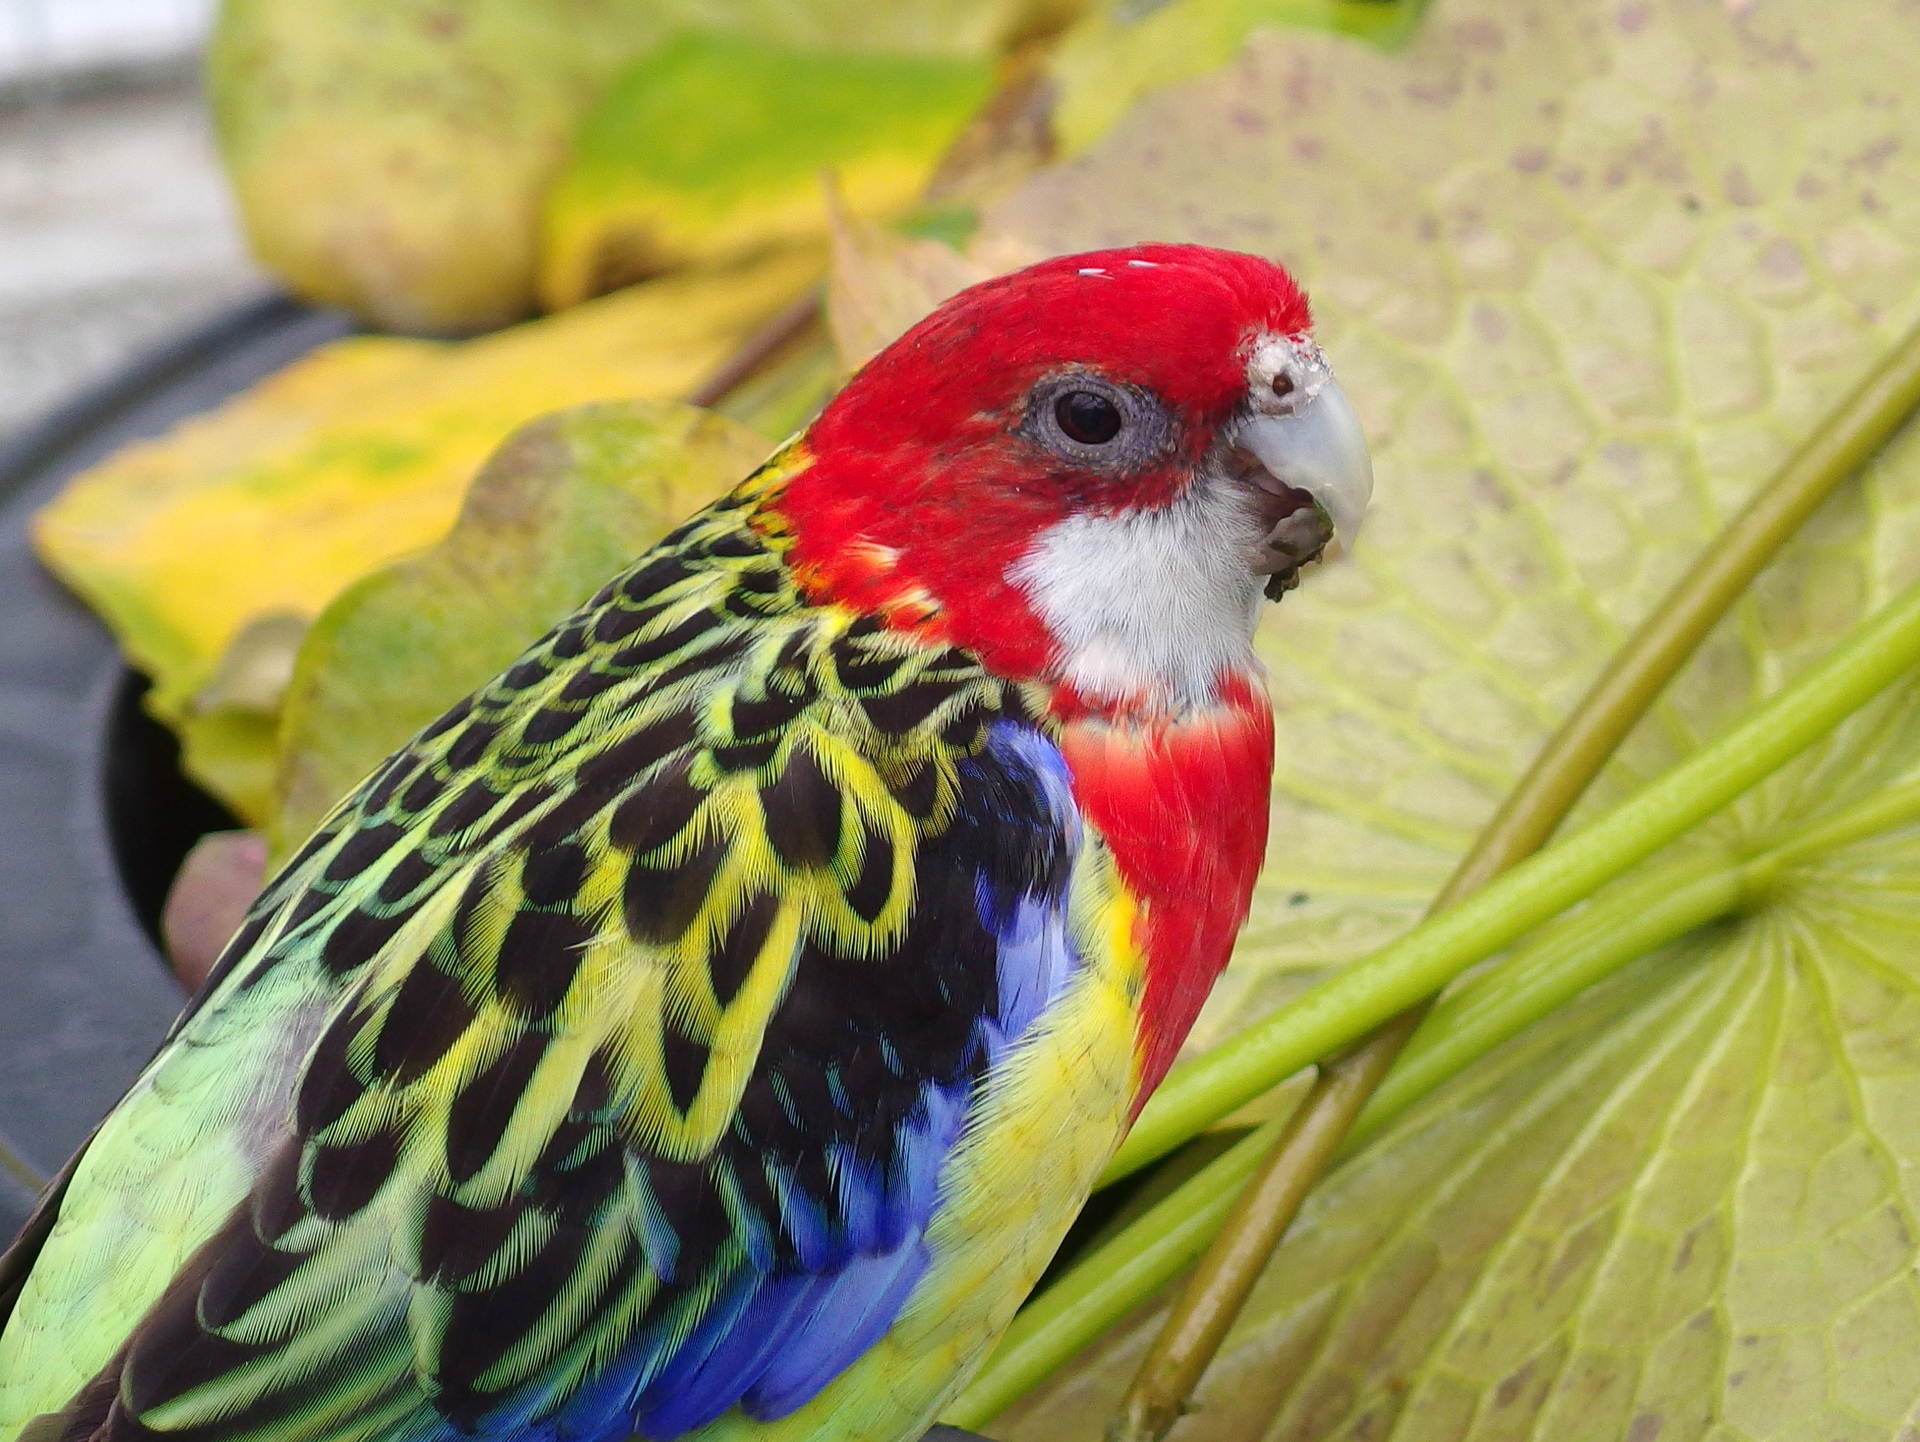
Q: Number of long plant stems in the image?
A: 3